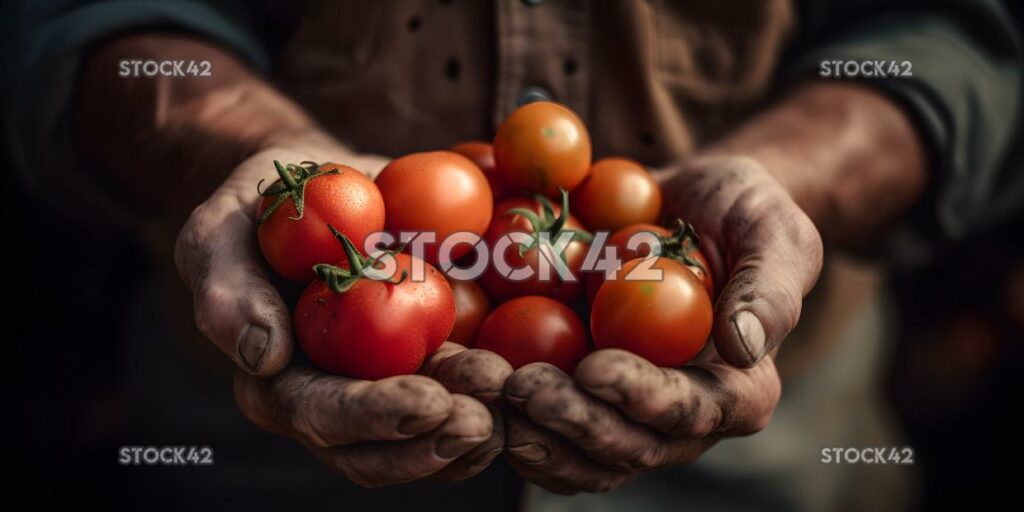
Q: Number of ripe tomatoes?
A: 11